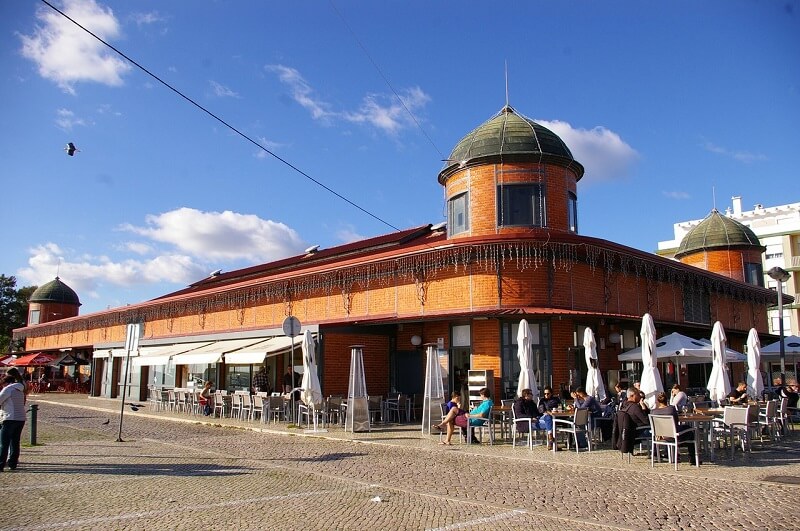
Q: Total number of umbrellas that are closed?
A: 6